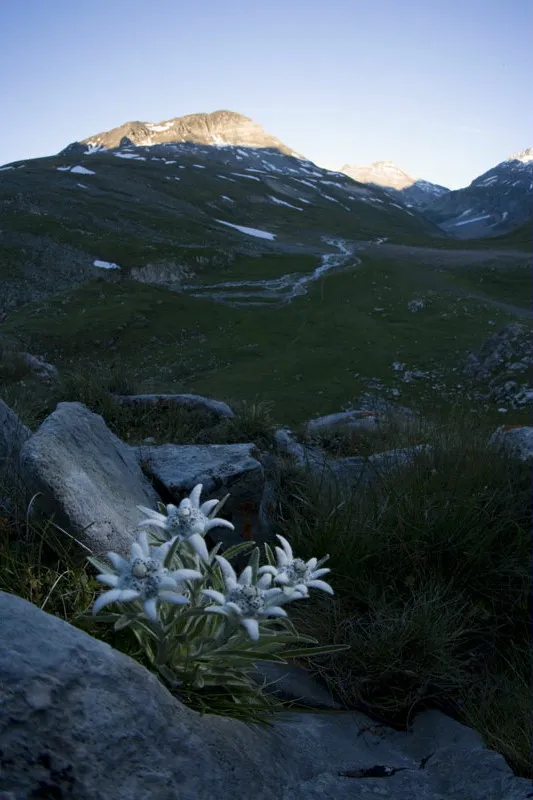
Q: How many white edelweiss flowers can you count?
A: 4